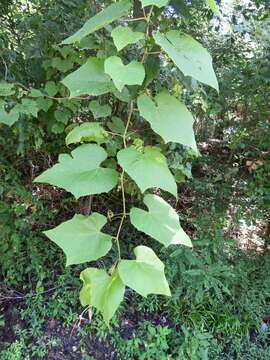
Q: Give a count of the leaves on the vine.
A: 14